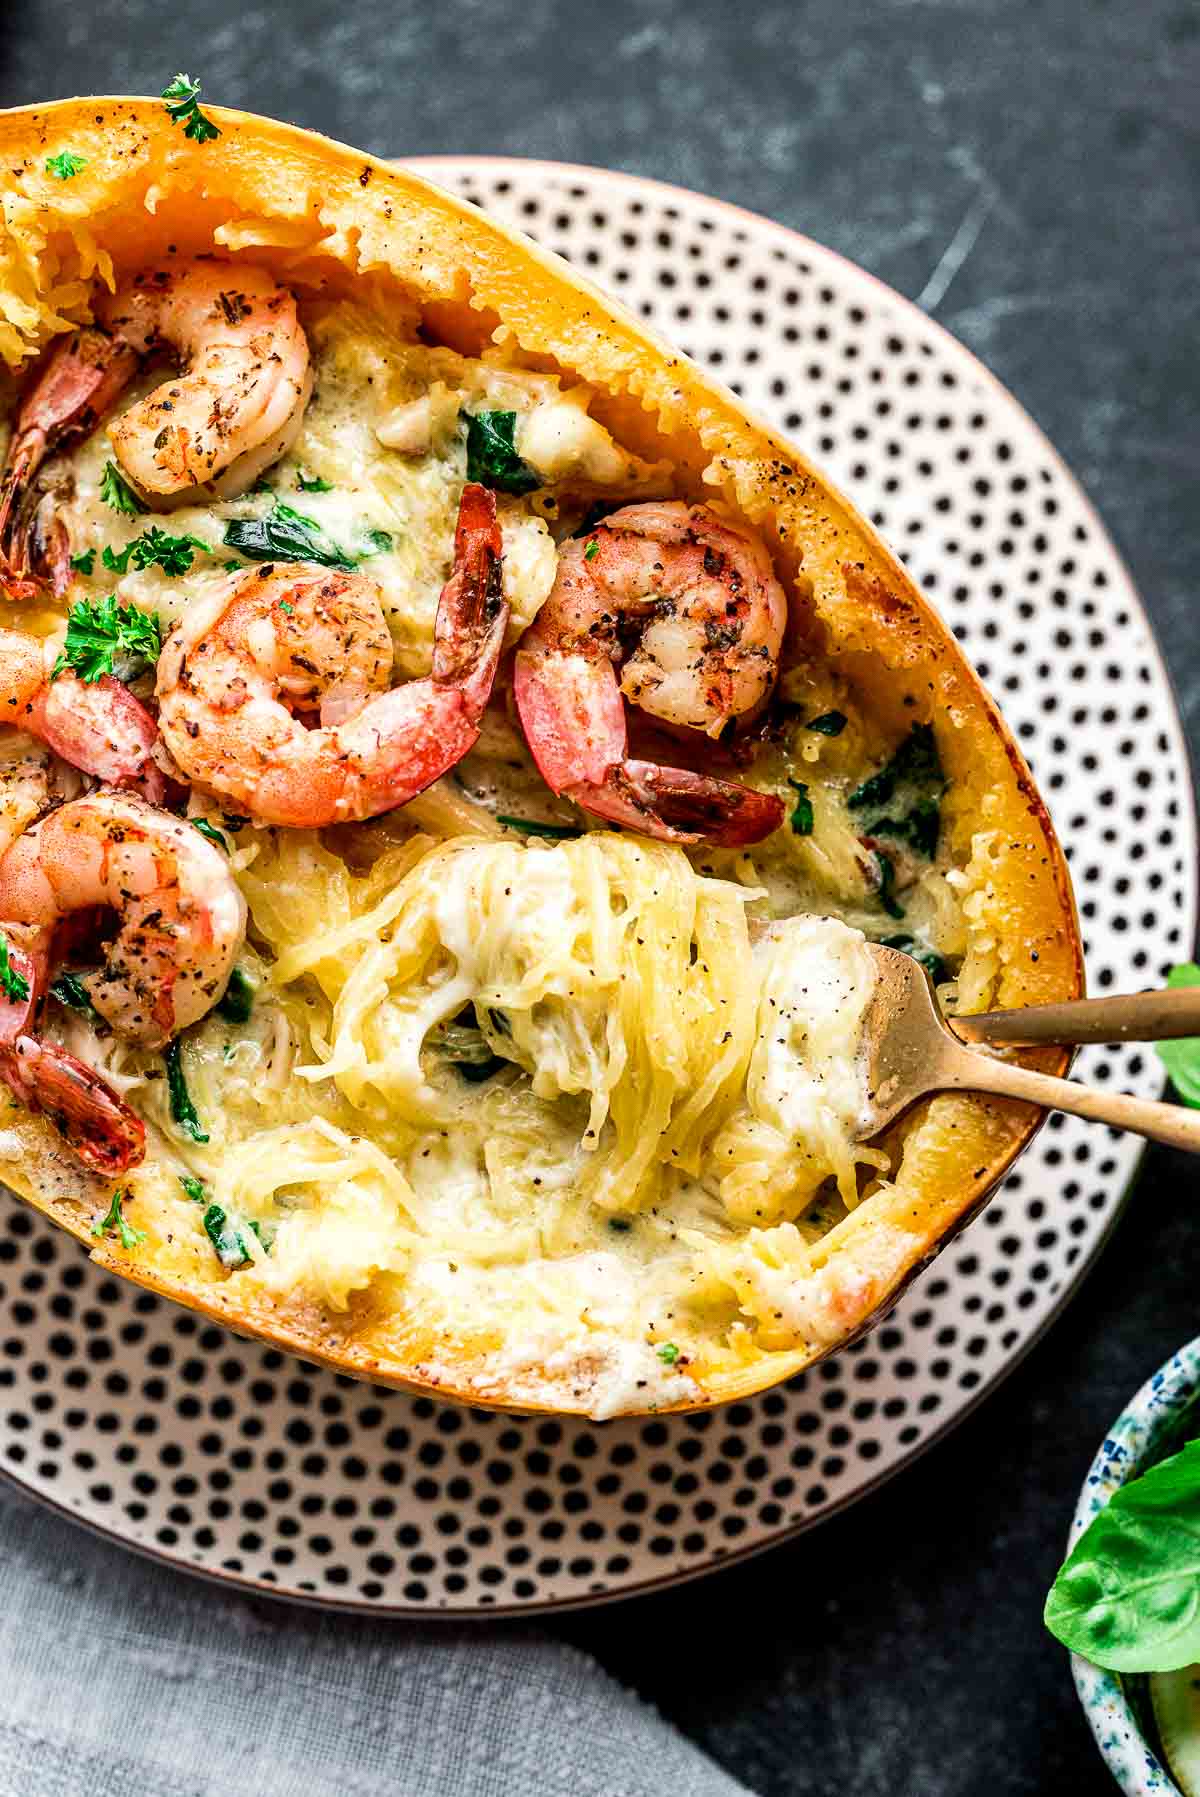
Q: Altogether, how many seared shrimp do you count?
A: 5